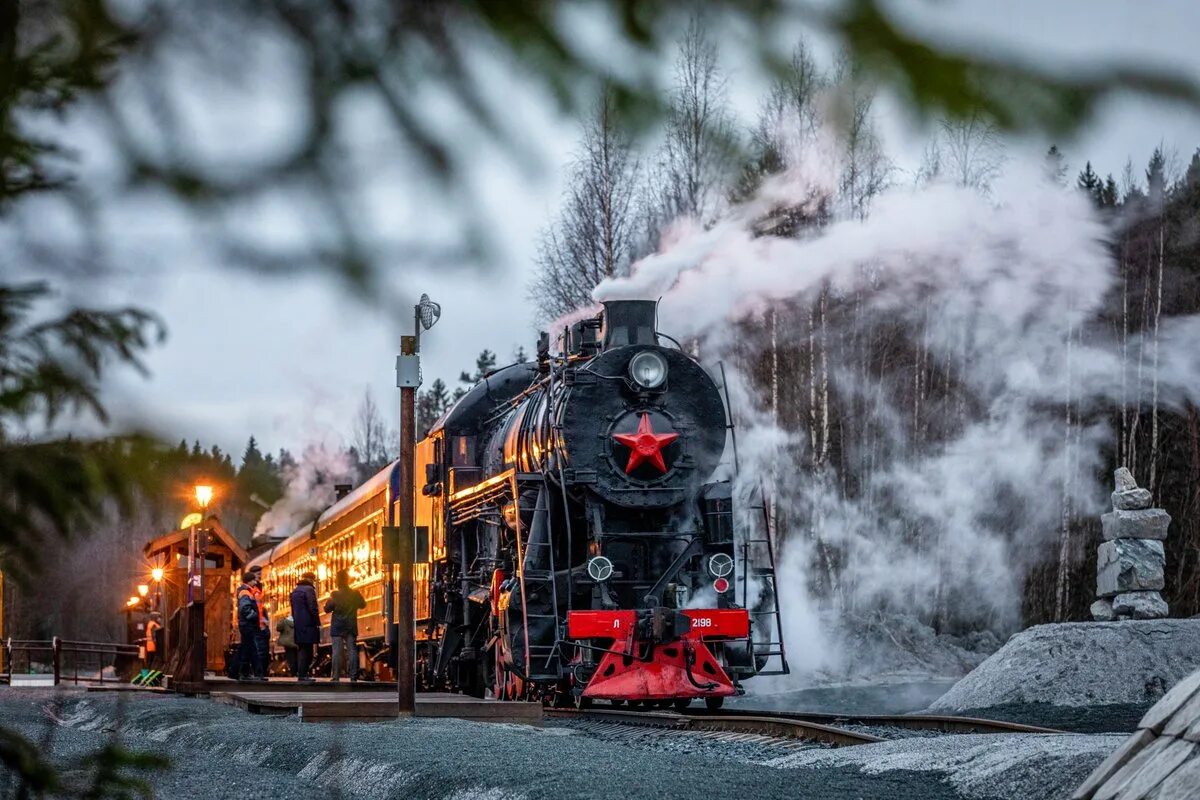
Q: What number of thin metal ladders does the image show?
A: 2